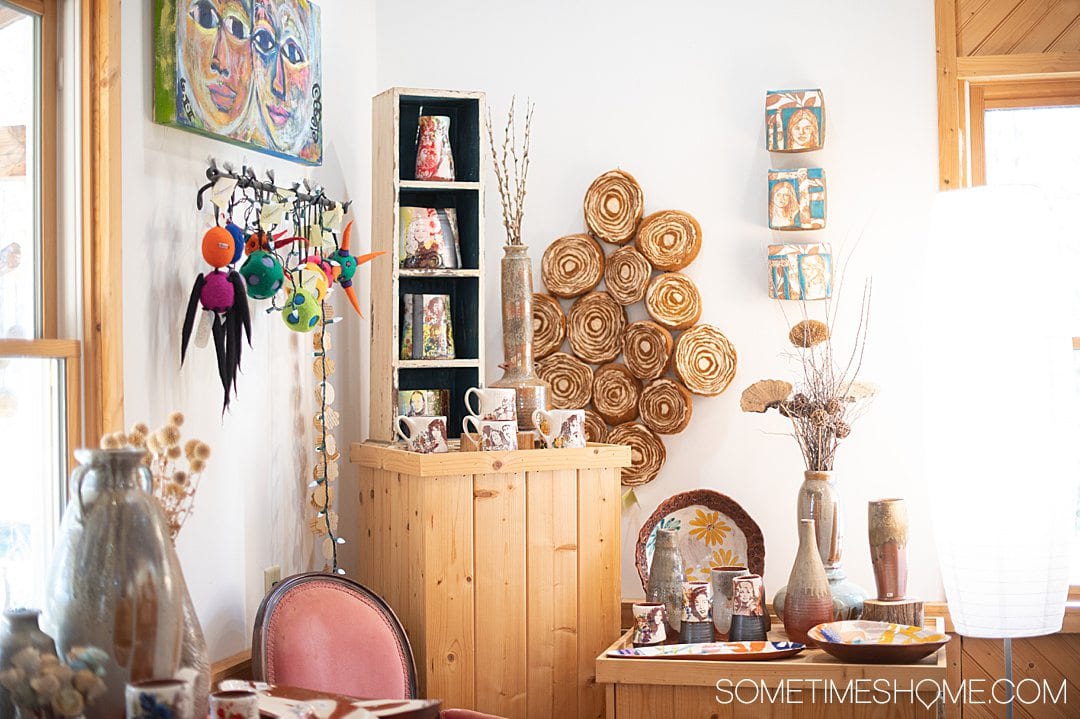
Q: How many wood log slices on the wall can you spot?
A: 14